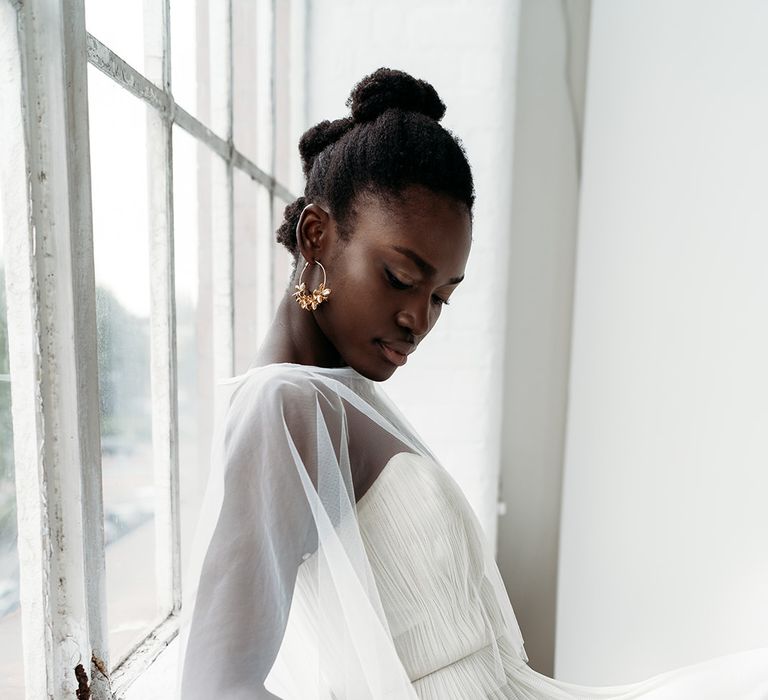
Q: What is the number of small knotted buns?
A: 3